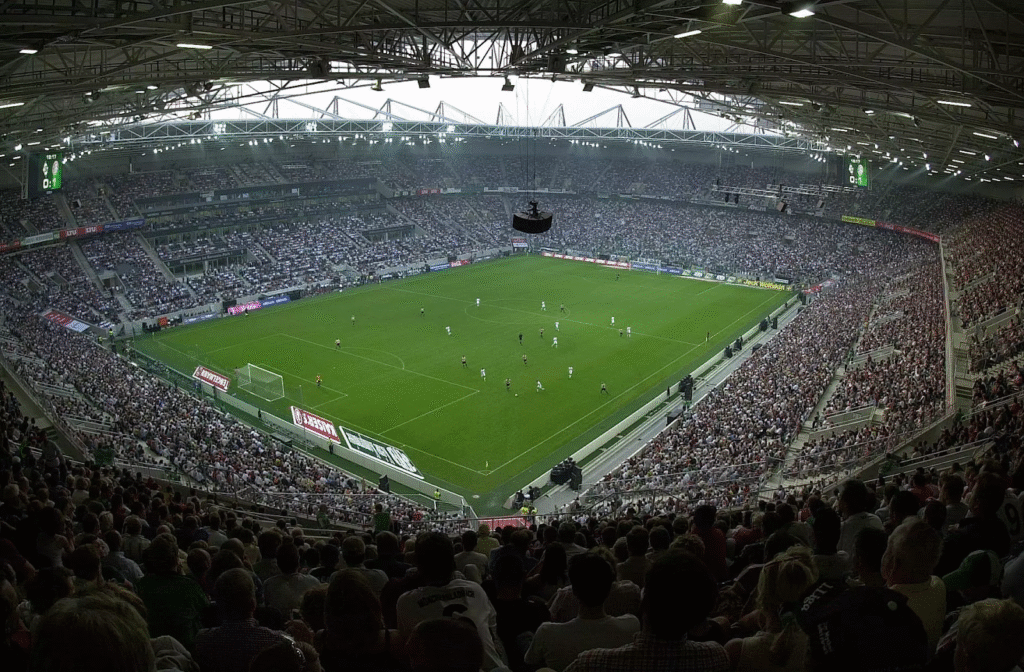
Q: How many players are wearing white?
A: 10